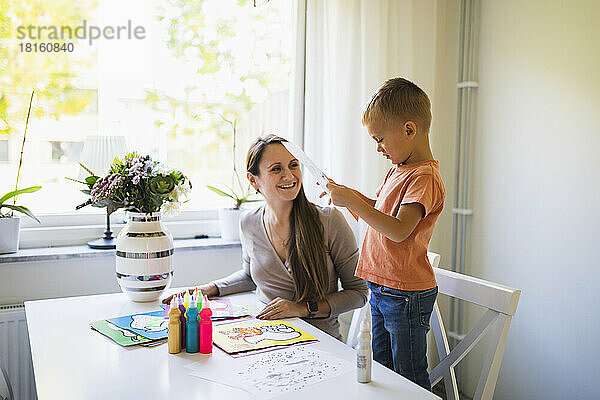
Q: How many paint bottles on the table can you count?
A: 8